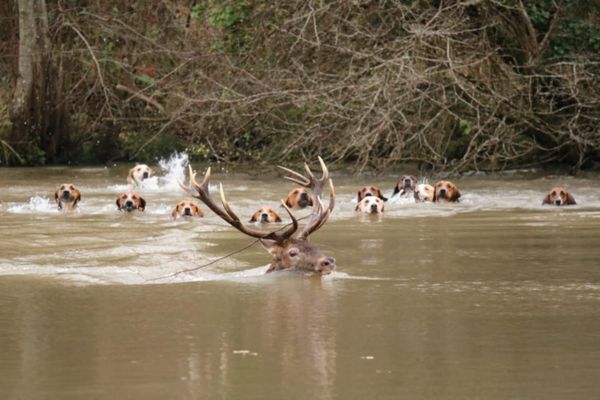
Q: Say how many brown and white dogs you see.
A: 12